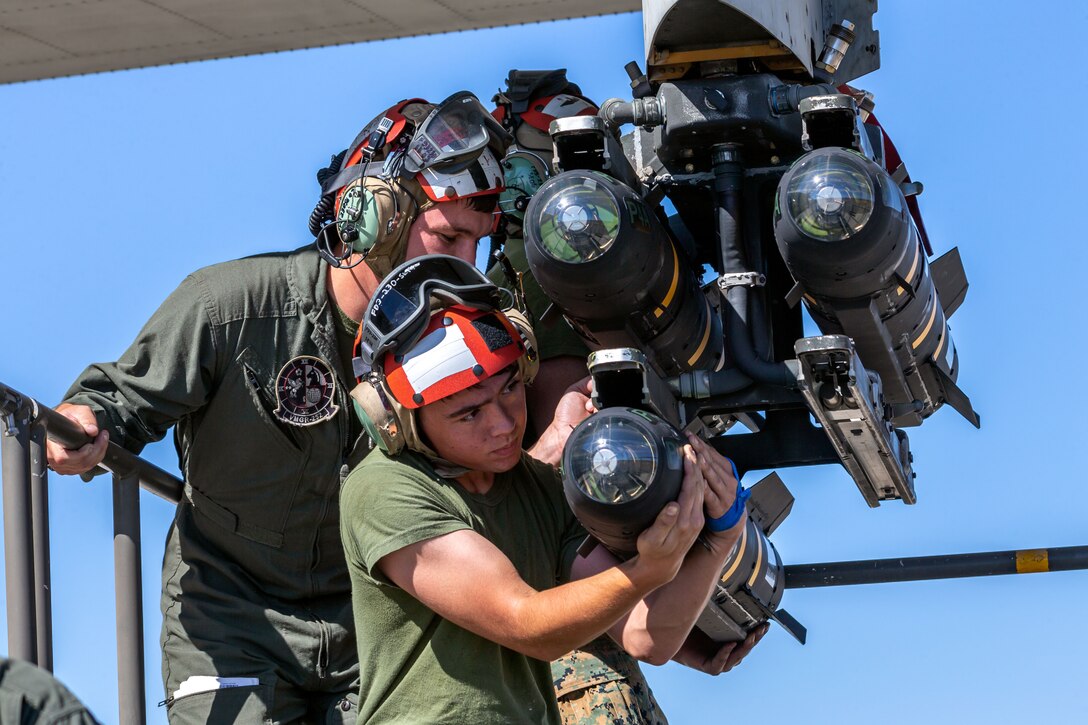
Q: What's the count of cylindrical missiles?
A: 3